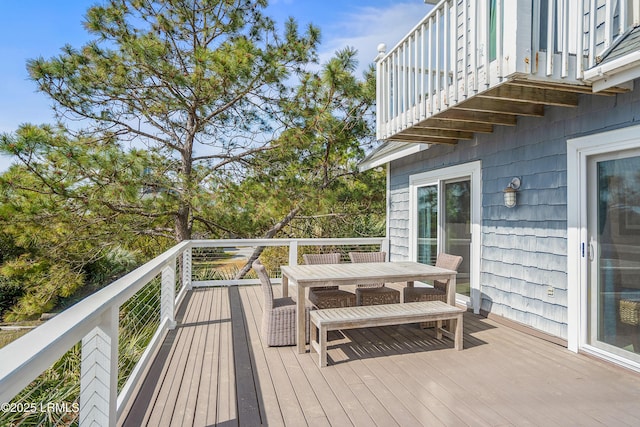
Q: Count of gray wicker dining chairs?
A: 4